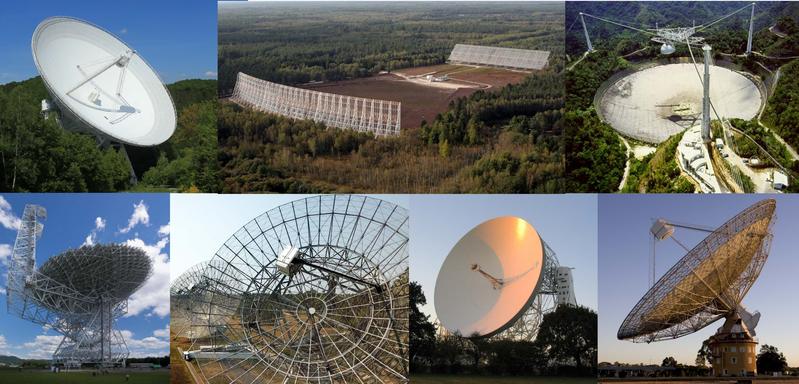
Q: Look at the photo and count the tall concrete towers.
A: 3